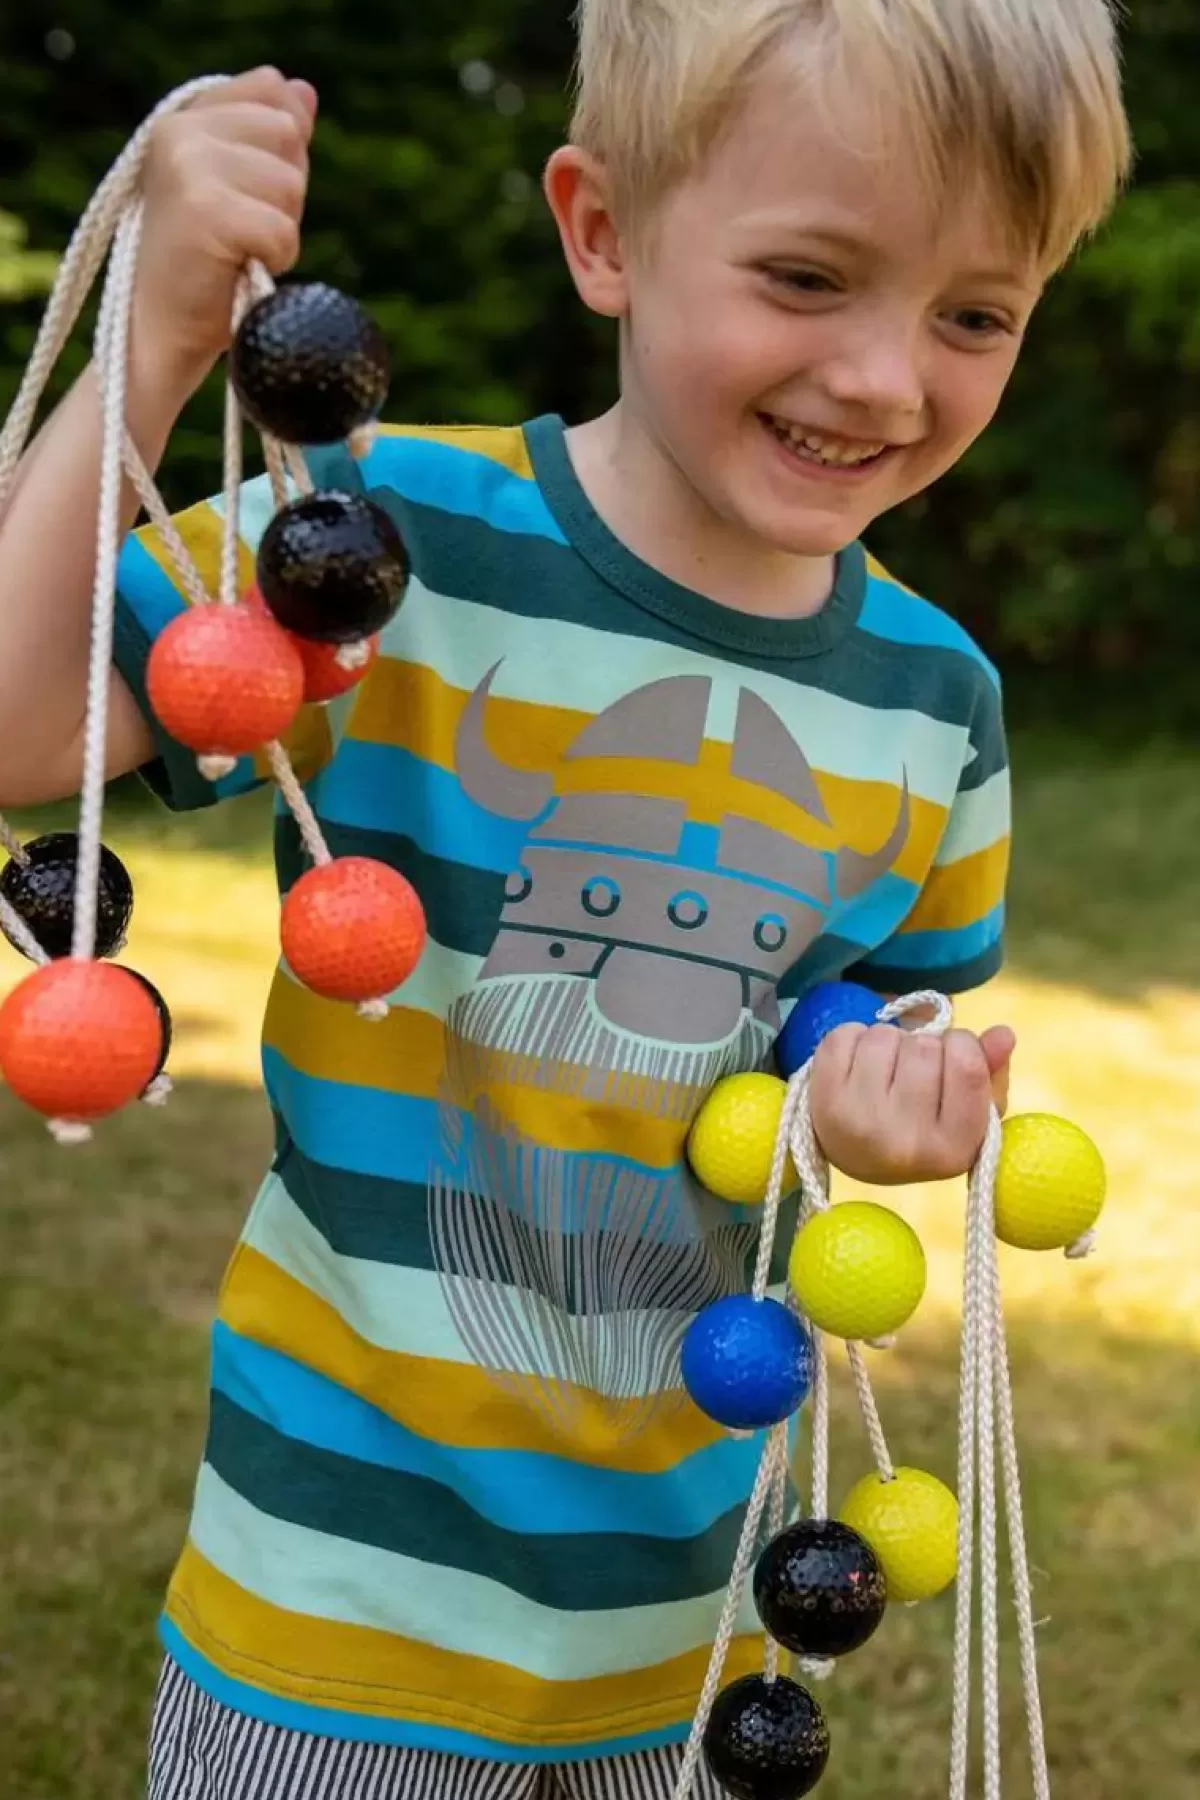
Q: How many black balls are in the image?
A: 6